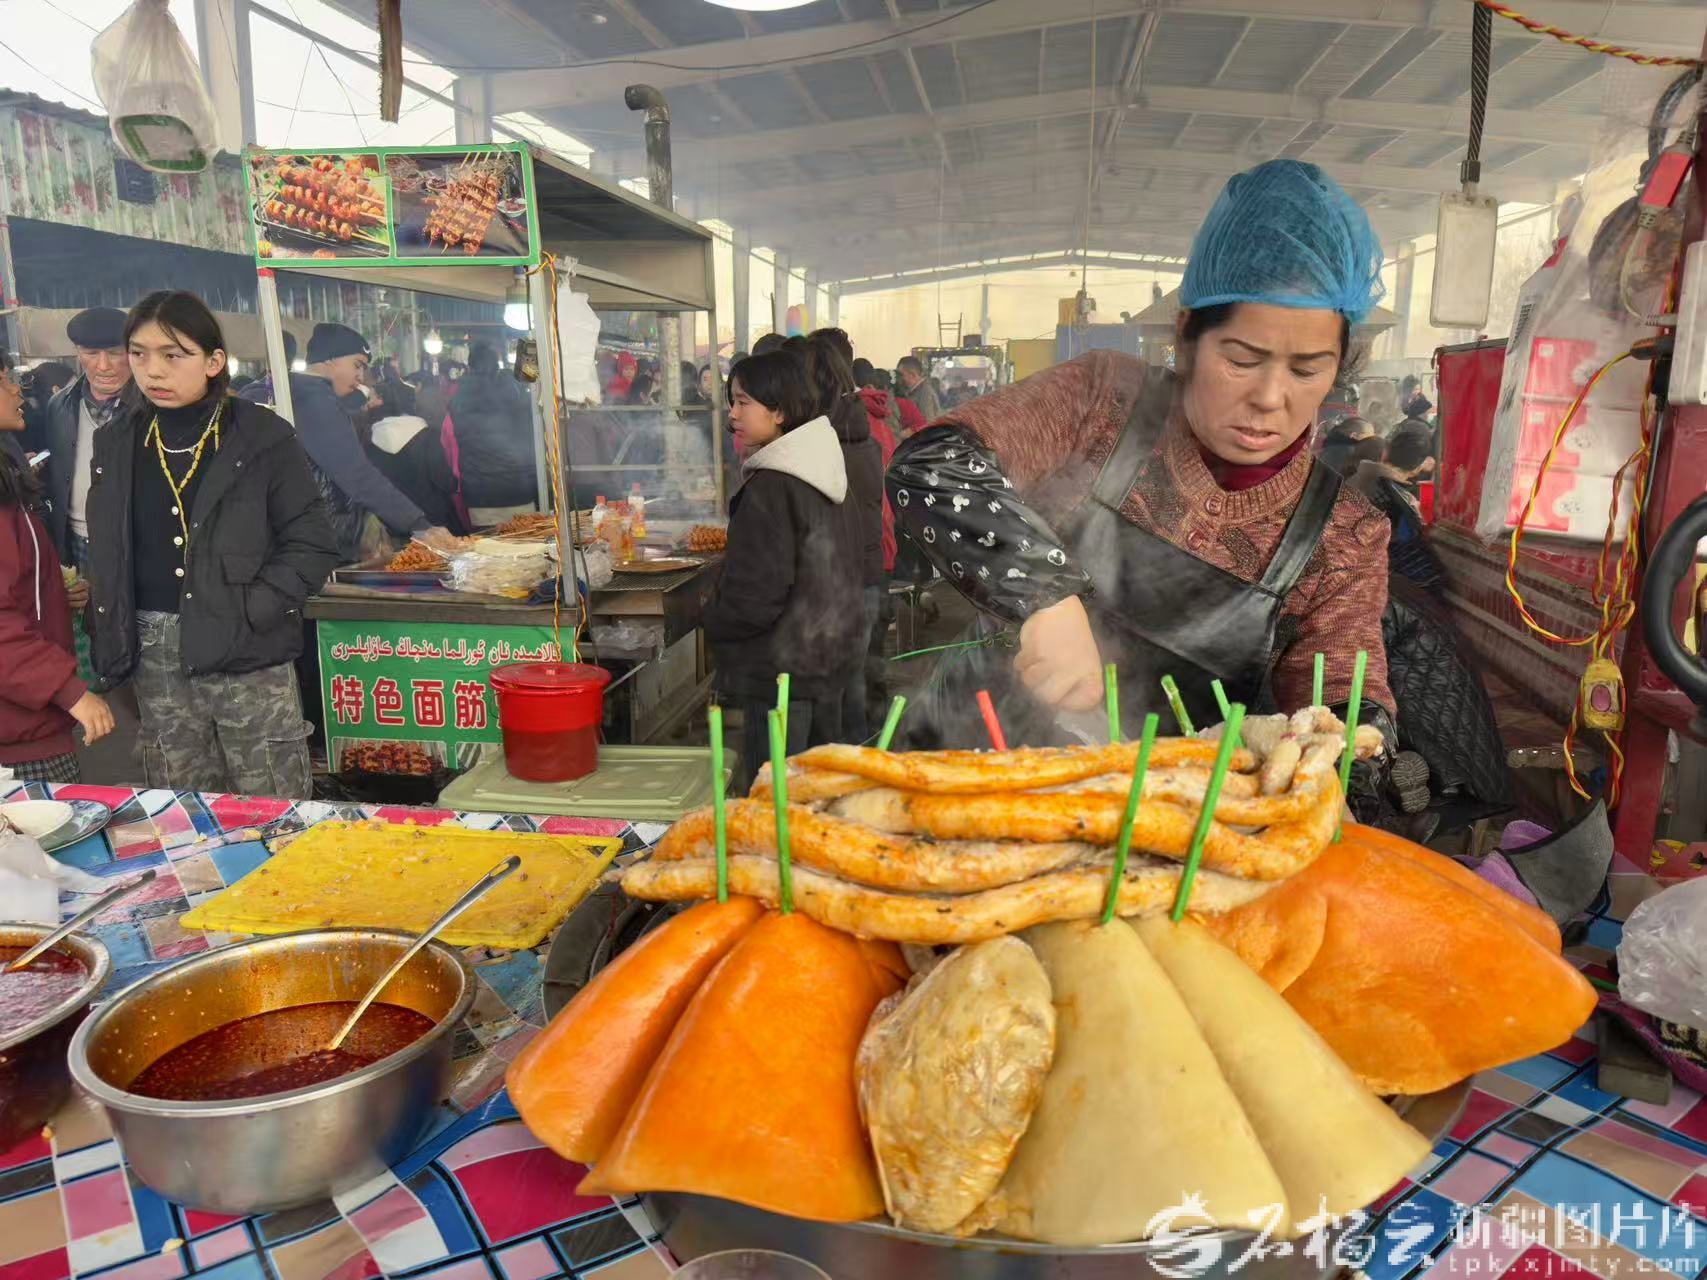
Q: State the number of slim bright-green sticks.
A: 11